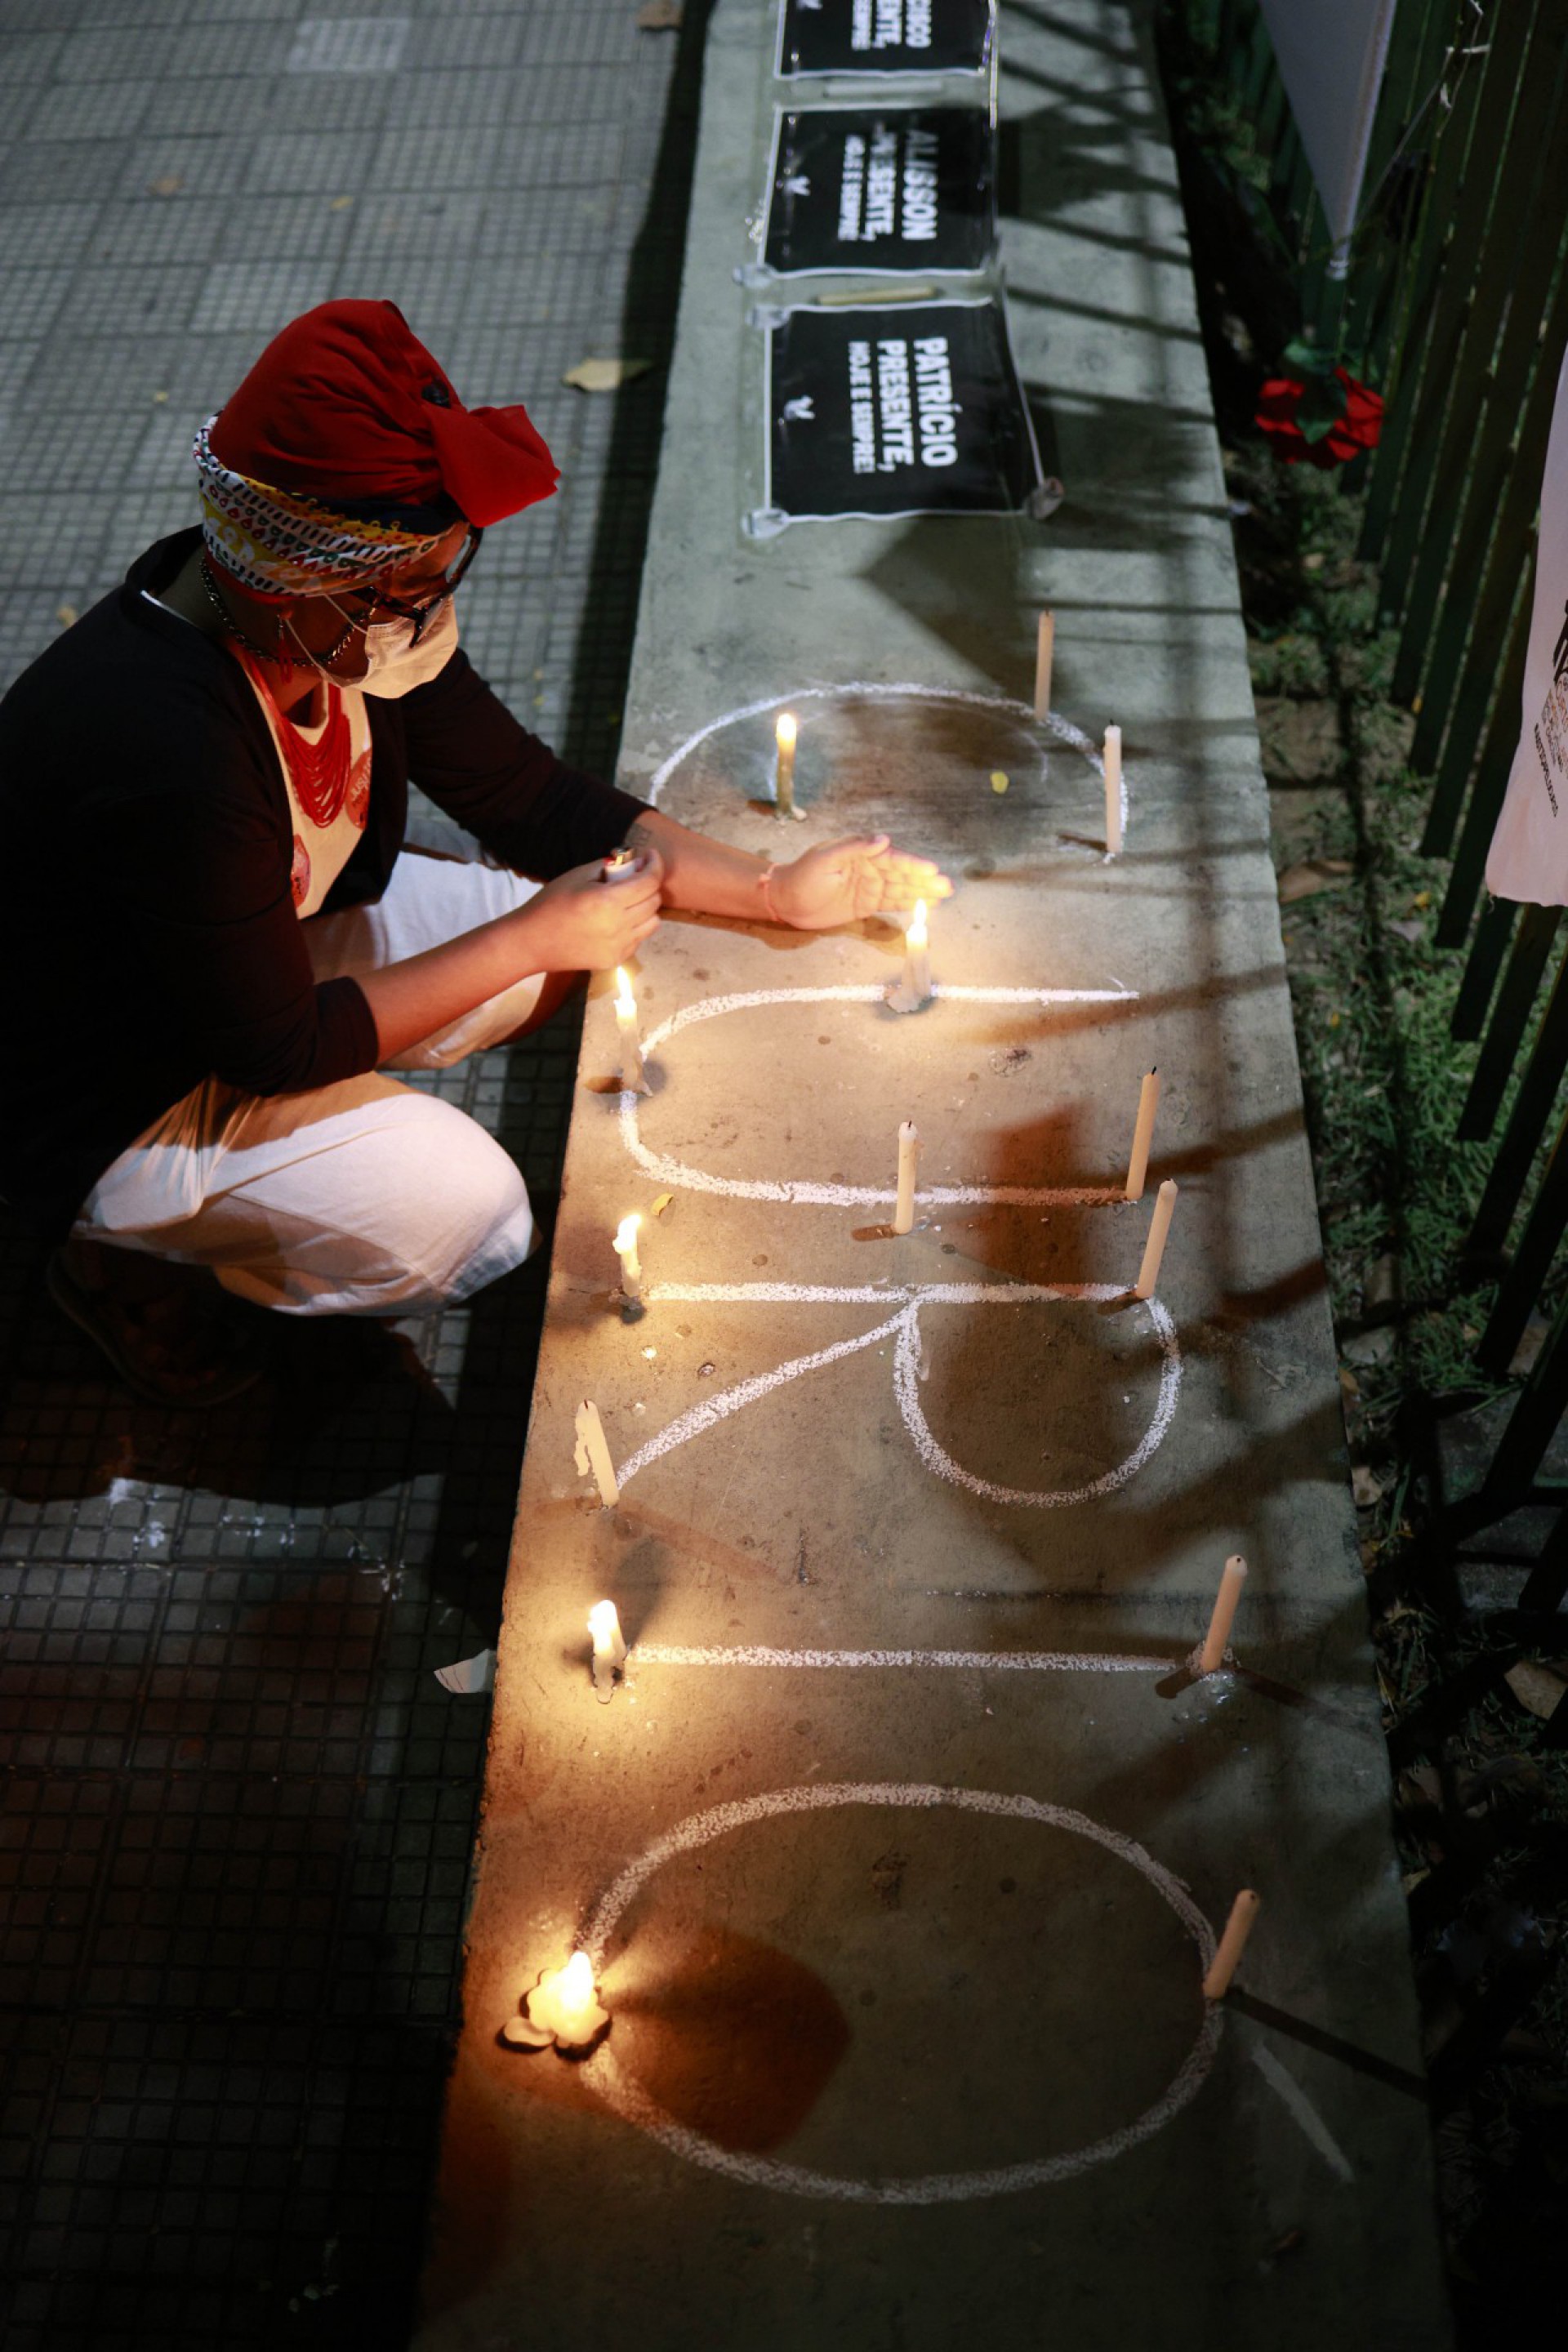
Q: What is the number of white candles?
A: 14